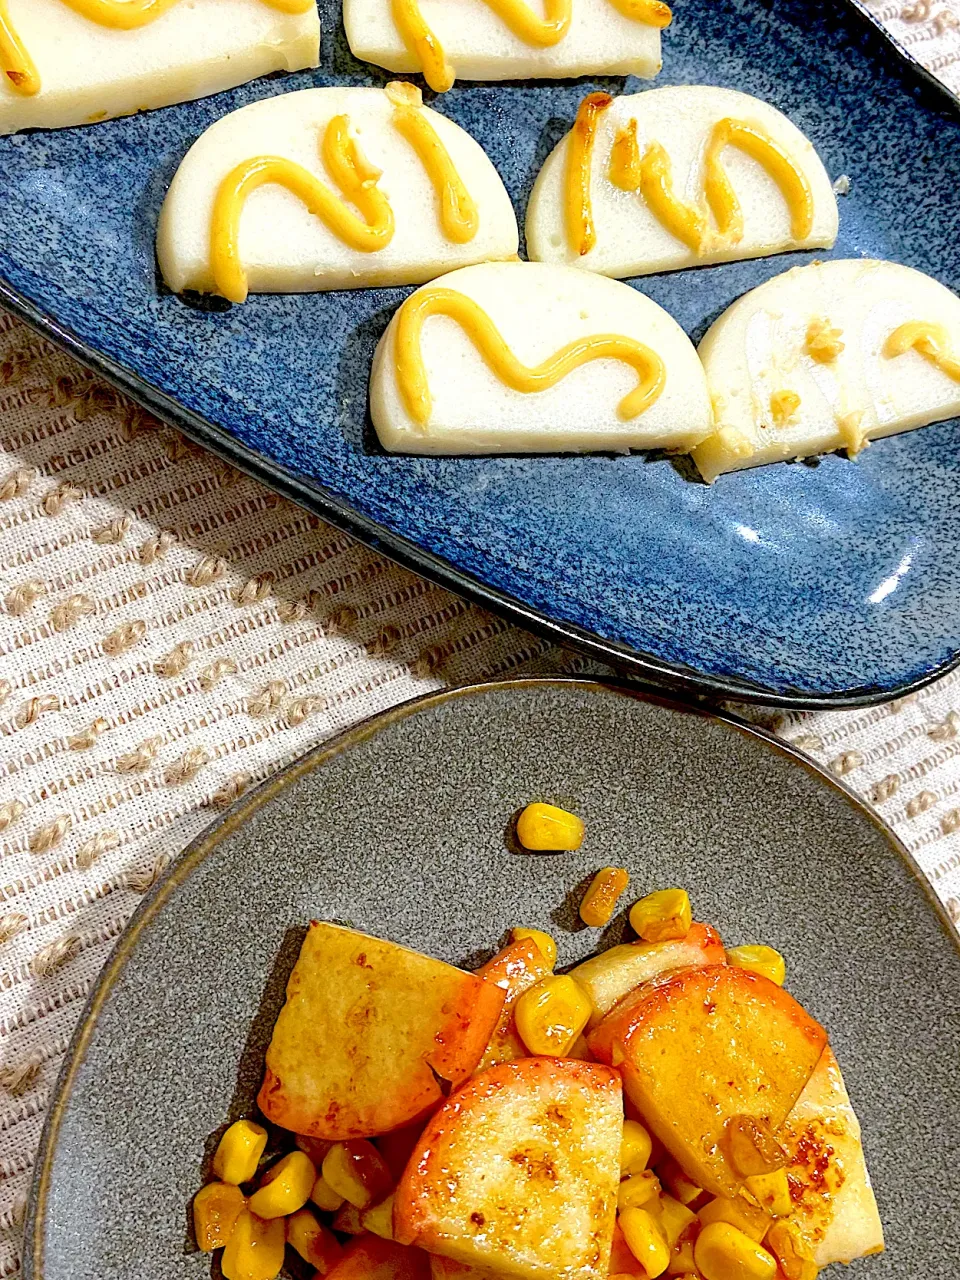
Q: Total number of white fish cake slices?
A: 6